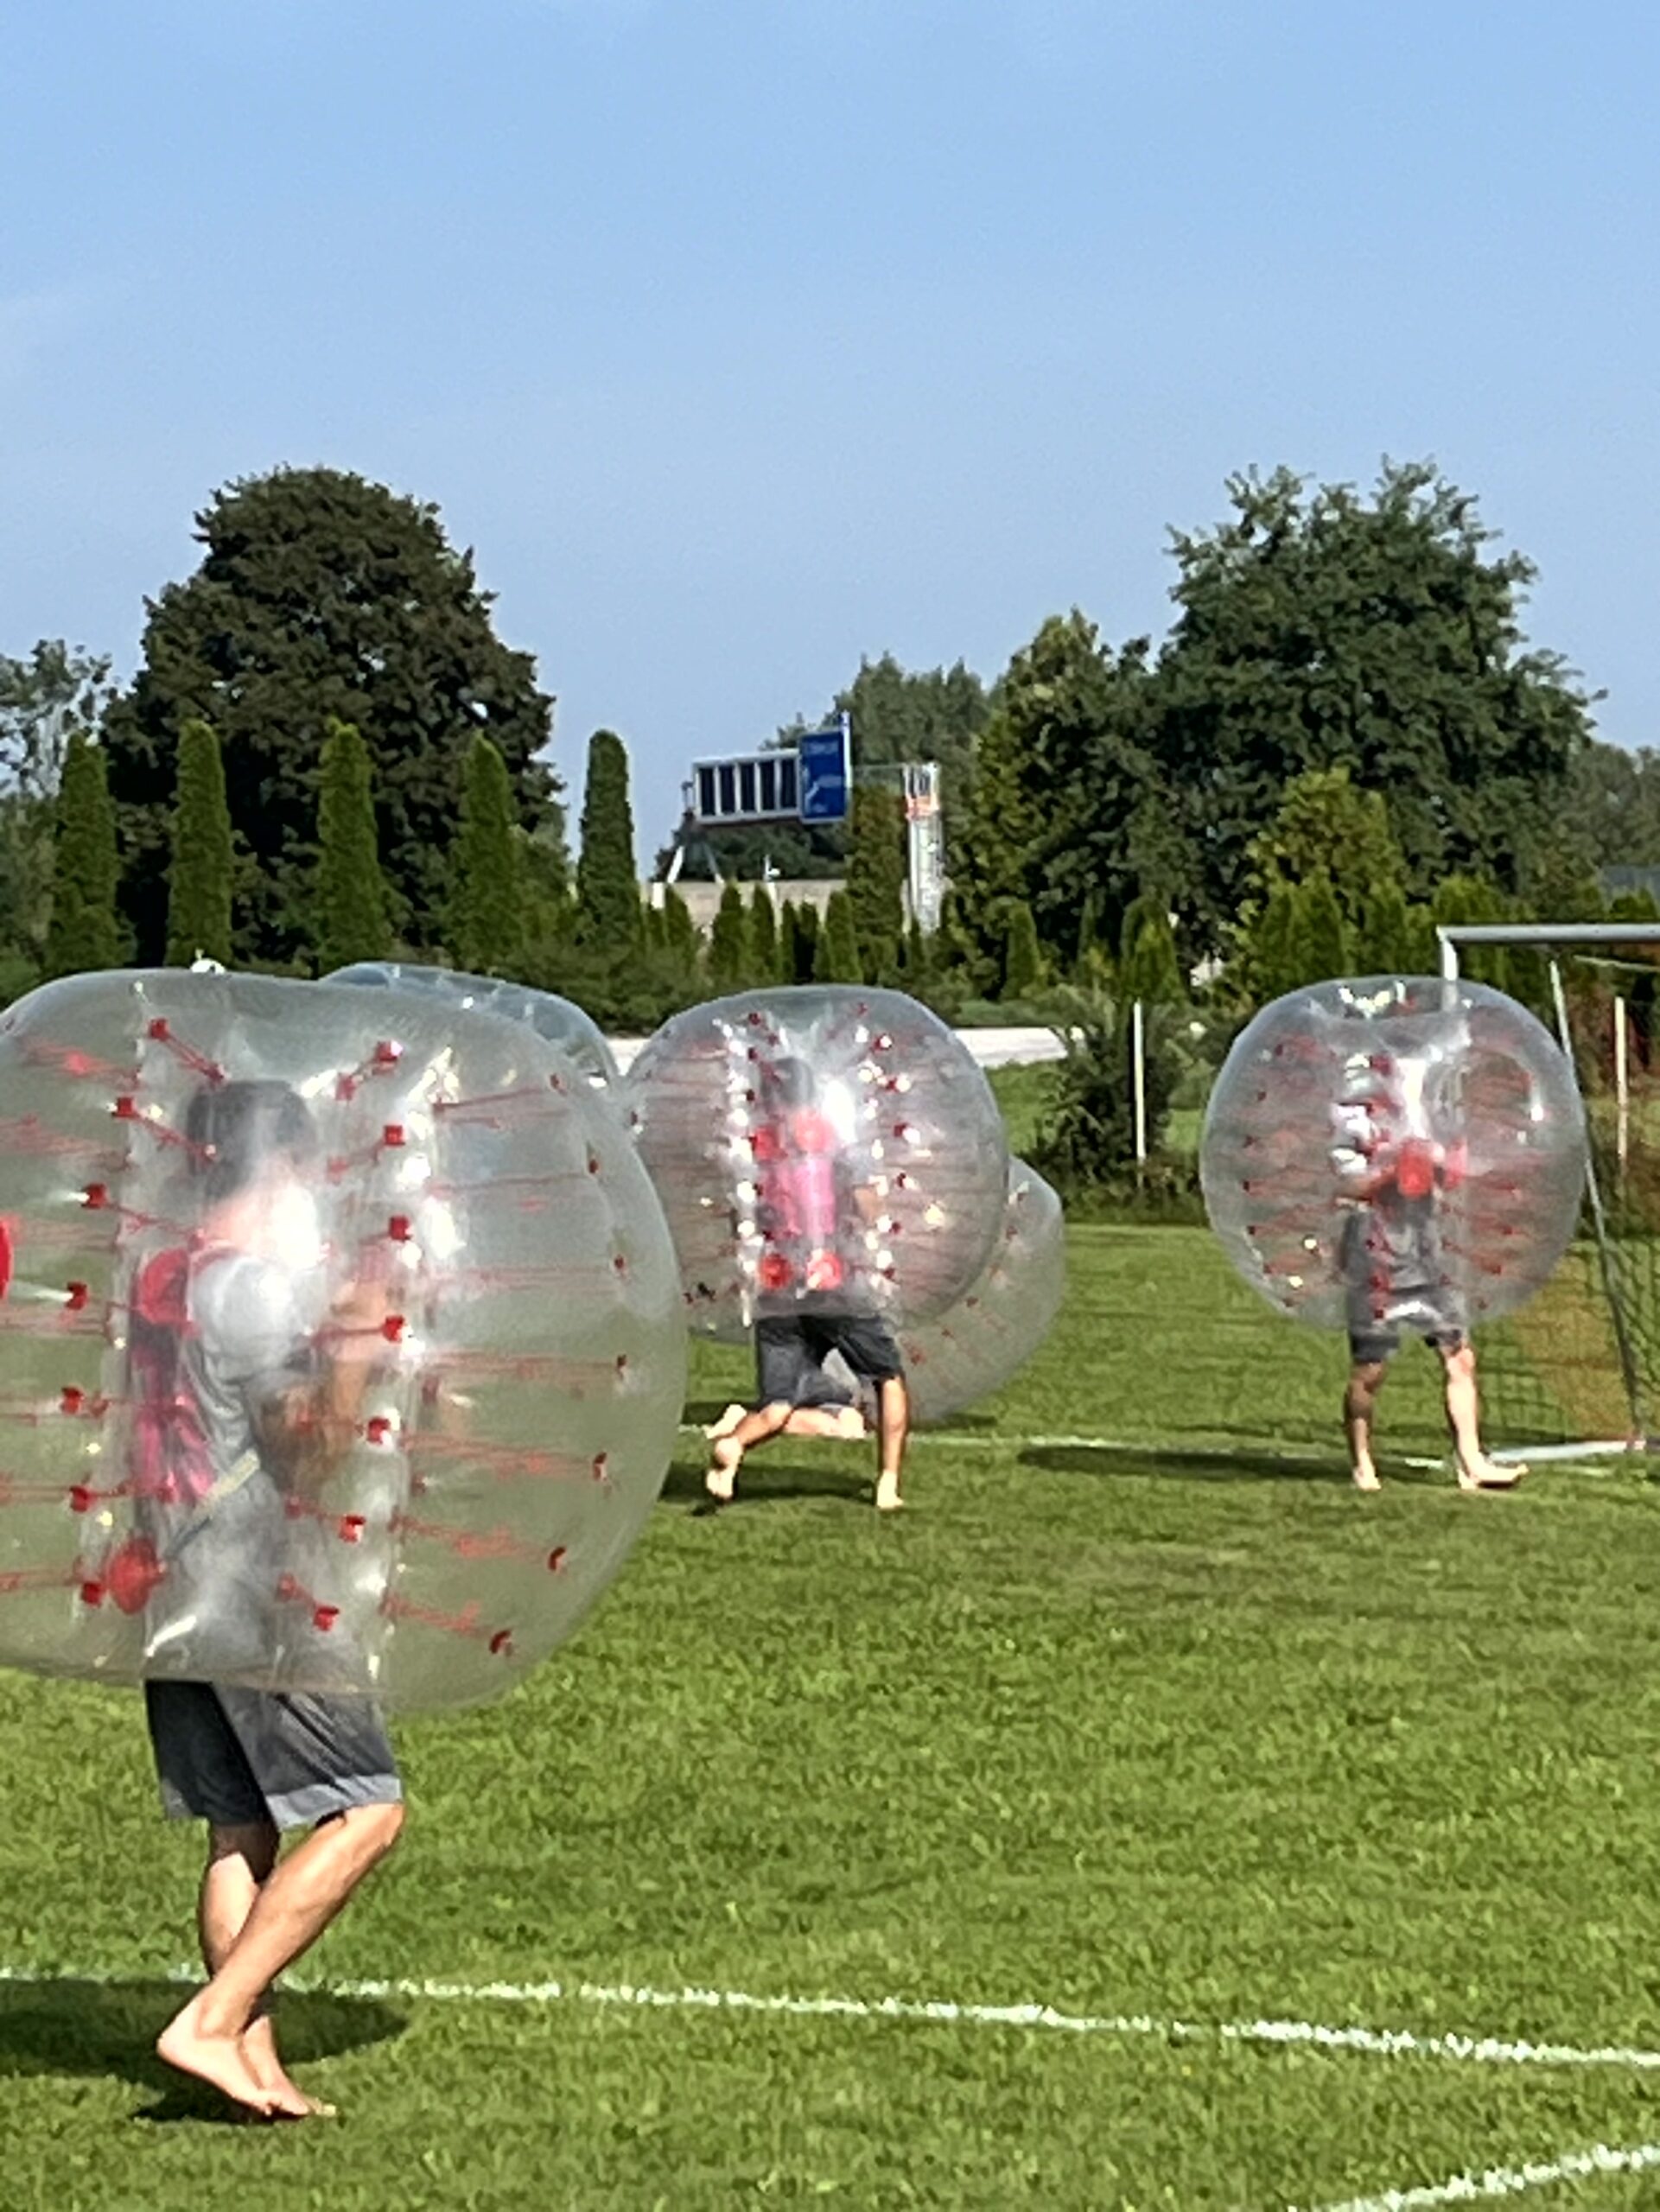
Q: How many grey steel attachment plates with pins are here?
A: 0